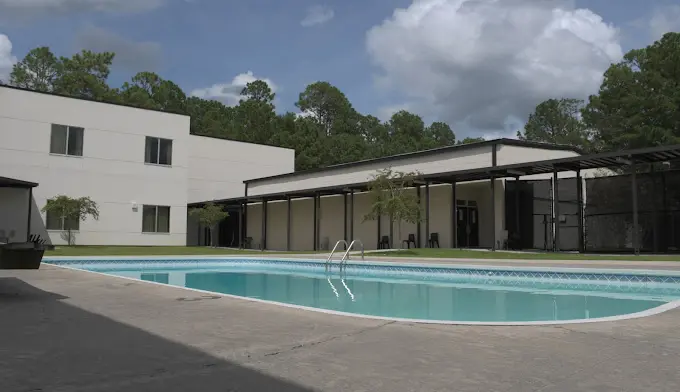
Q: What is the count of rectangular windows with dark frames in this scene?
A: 4